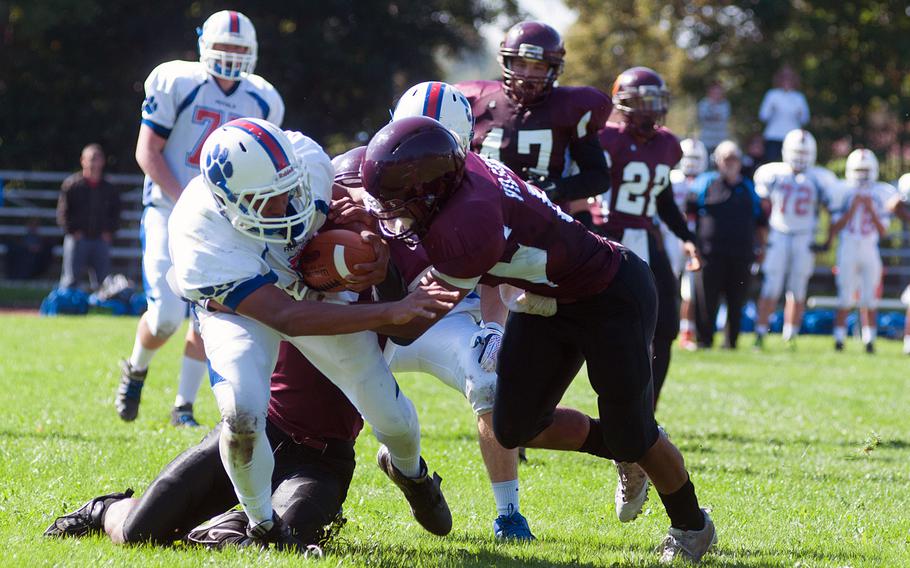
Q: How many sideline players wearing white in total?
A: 4